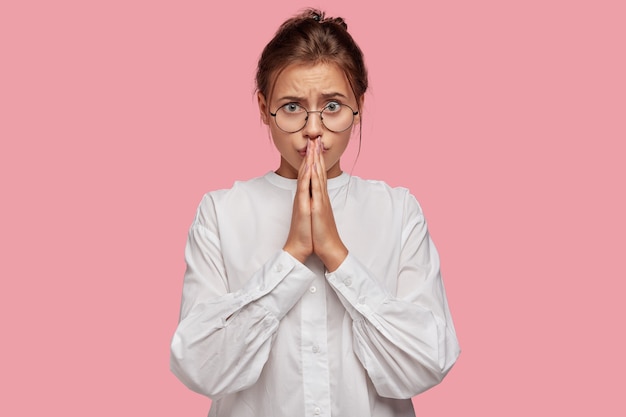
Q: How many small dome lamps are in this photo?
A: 0